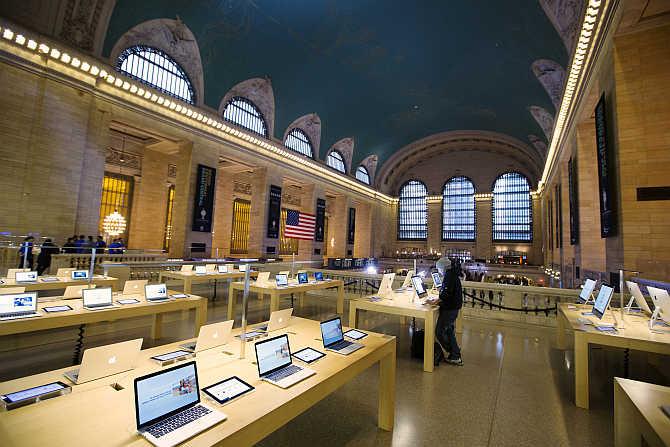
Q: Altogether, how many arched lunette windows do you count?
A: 5